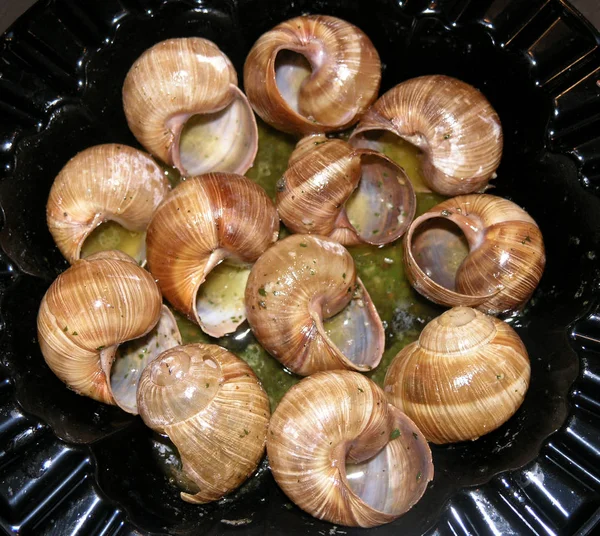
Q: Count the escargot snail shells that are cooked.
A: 12